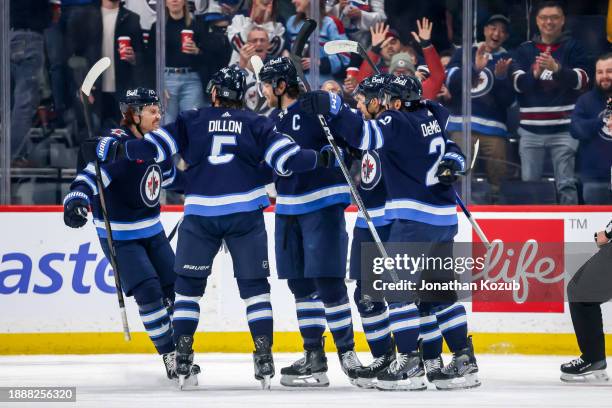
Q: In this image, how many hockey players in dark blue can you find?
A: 5